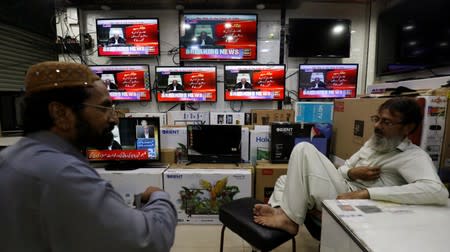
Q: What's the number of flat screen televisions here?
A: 10